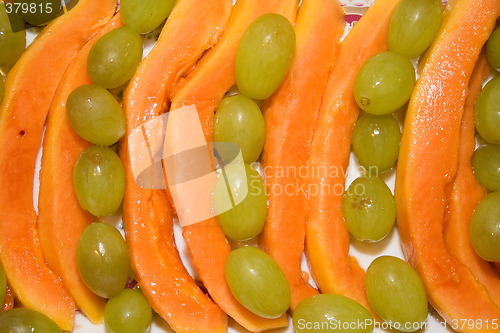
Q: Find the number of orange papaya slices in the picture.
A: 8